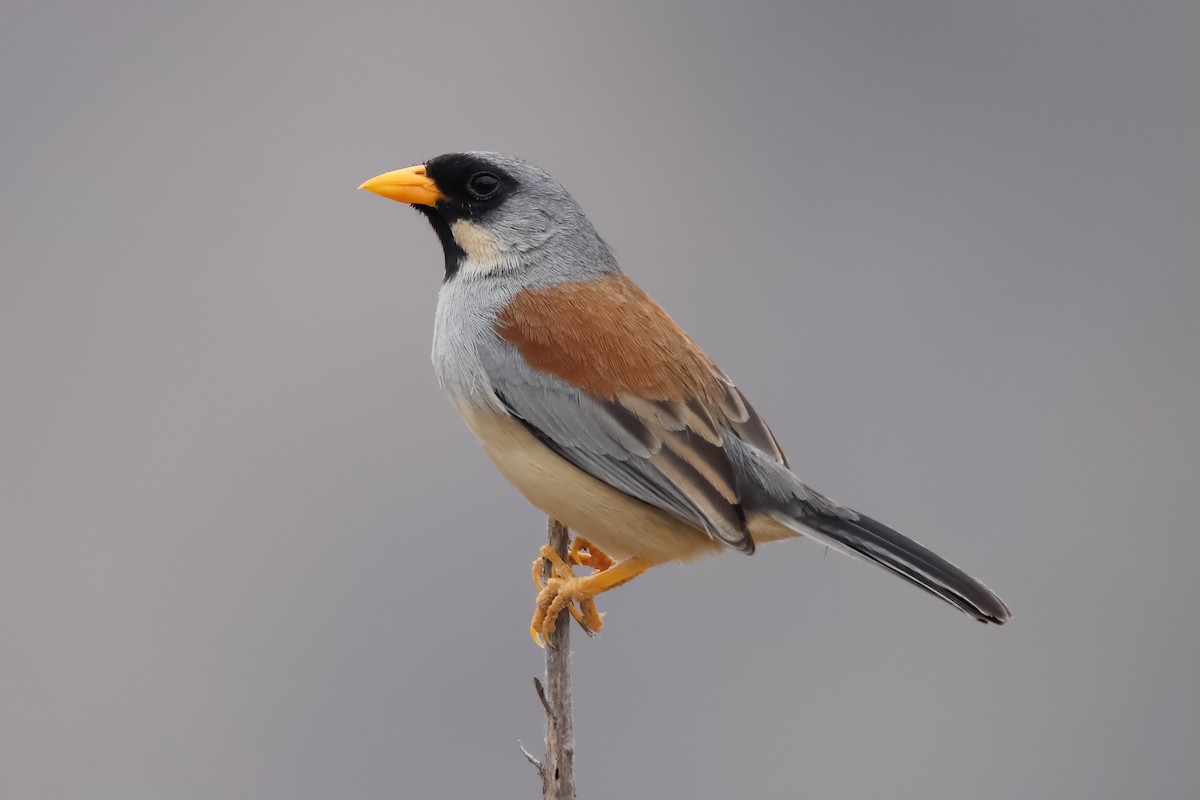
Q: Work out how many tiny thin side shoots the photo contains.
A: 2